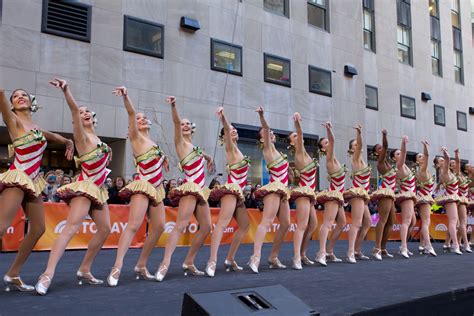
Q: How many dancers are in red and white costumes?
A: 15